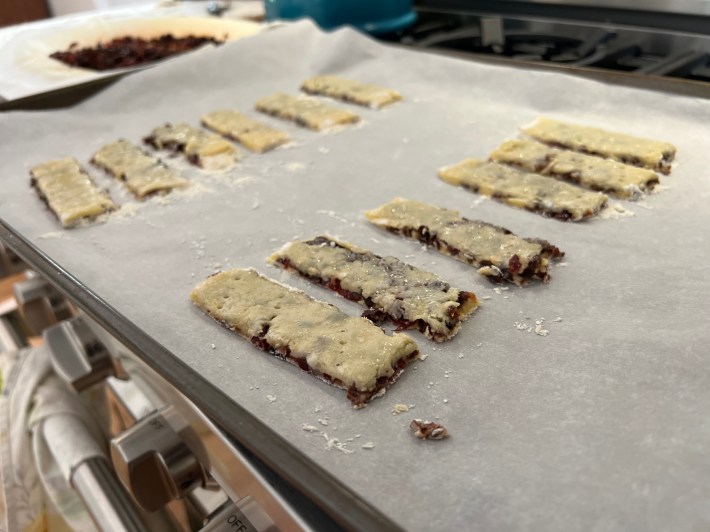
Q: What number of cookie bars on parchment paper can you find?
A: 12